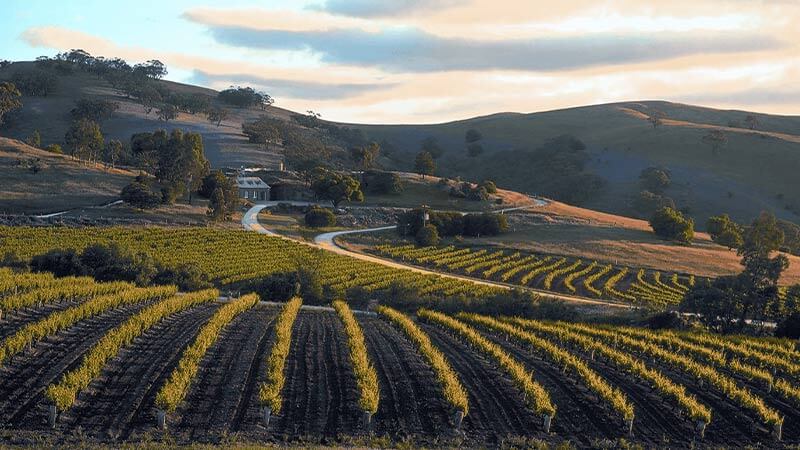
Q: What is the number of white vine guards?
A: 9